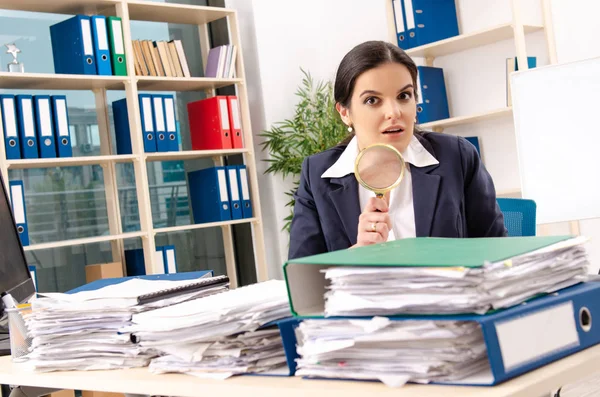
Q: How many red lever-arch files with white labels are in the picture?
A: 2